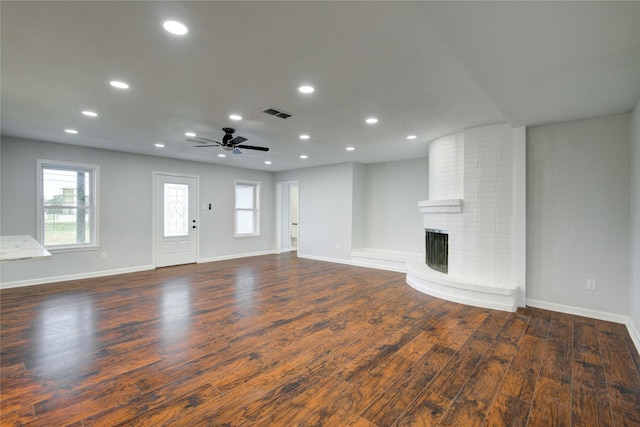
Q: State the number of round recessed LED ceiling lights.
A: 15